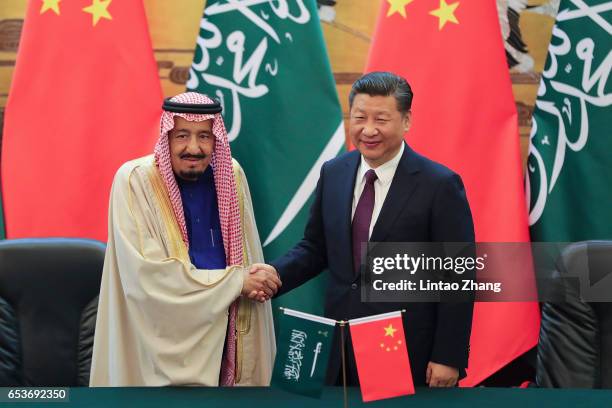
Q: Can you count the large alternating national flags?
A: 4